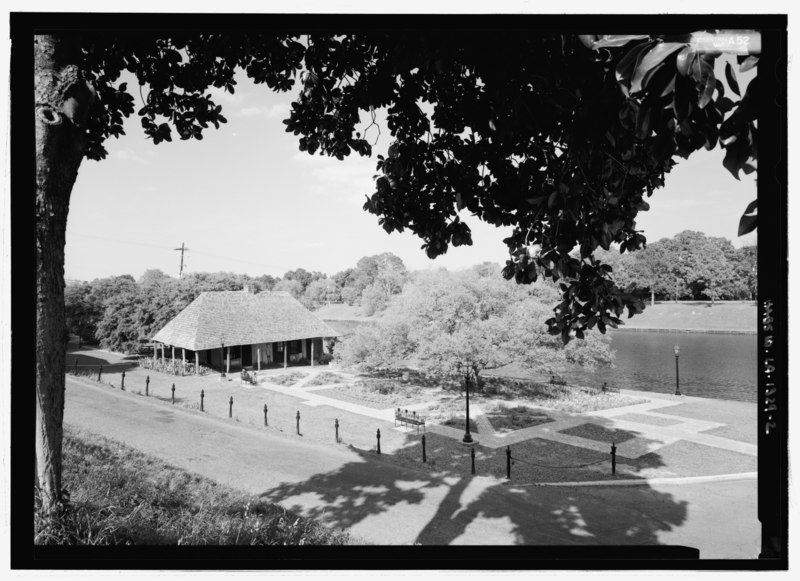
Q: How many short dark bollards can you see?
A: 15